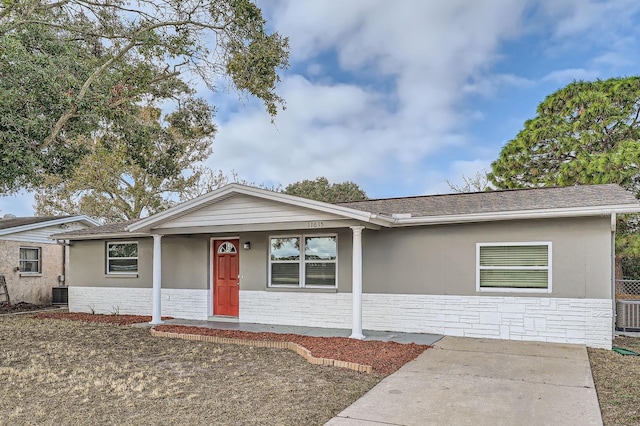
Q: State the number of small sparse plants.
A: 2